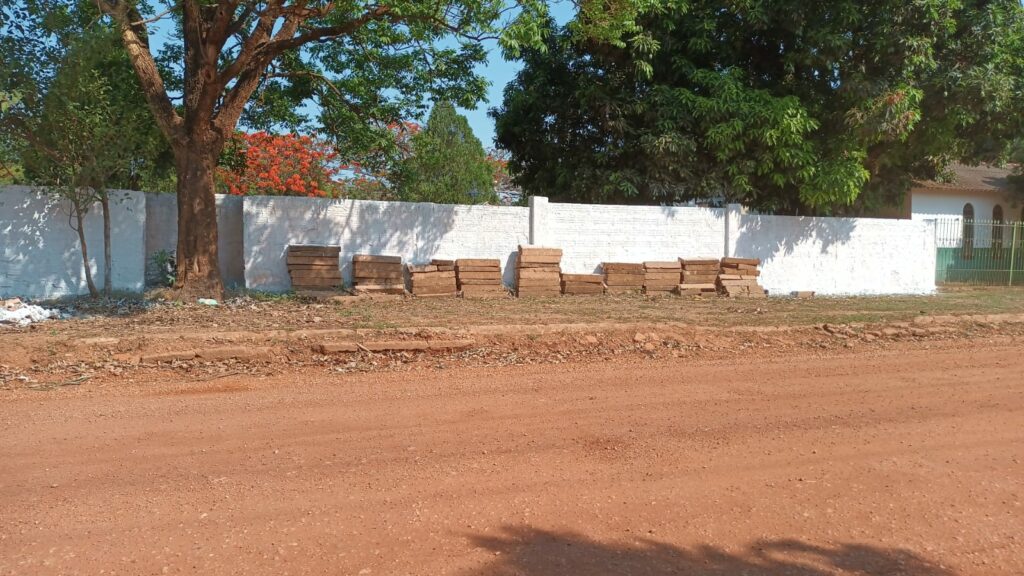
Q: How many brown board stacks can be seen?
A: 10